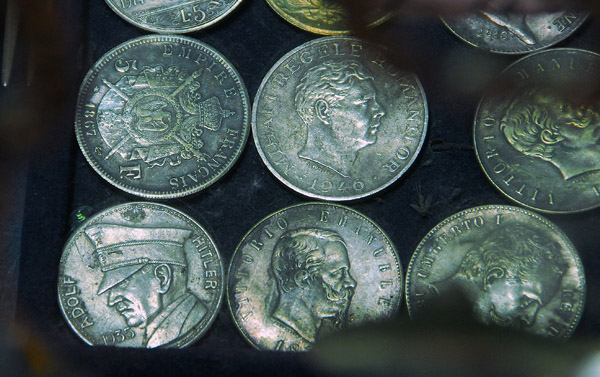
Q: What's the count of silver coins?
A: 8